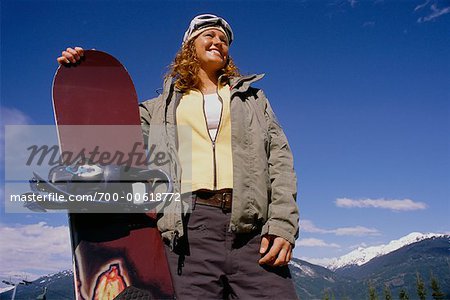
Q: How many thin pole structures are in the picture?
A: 1